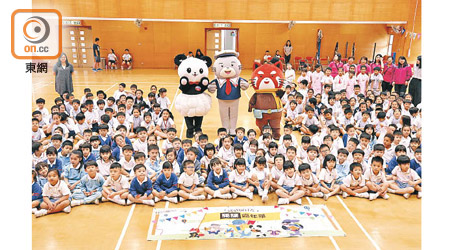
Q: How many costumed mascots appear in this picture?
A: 3